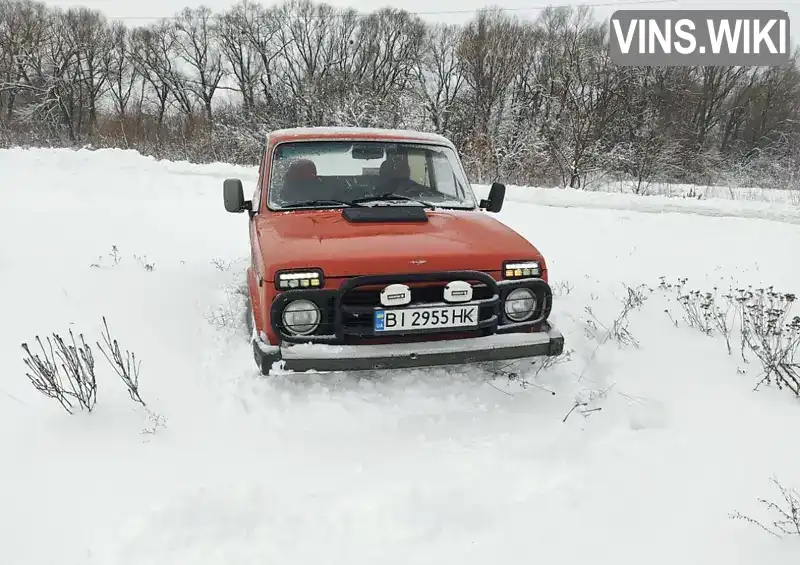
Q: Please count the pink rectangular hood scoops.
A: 0